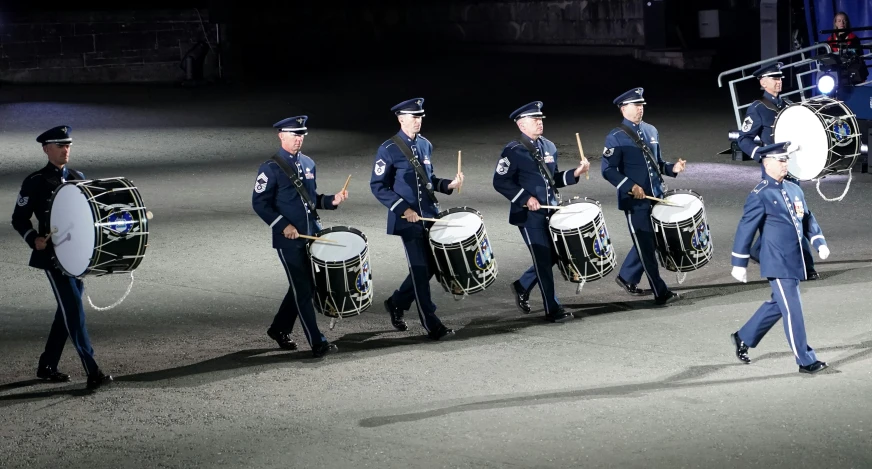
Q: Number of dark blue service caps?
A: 7